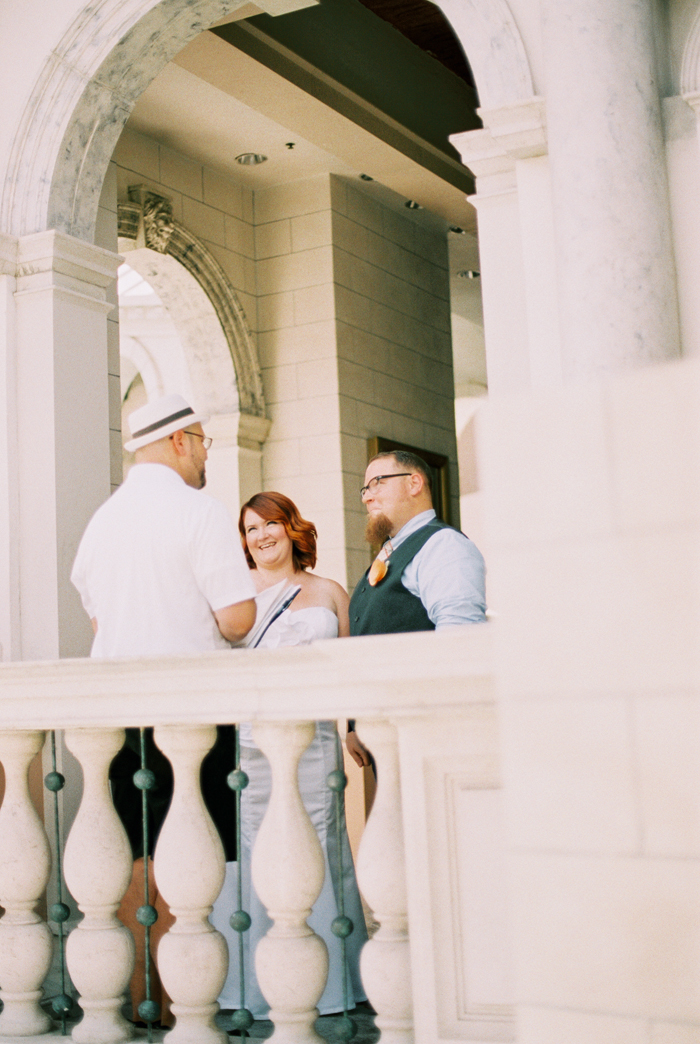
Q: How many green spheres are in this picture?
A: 12